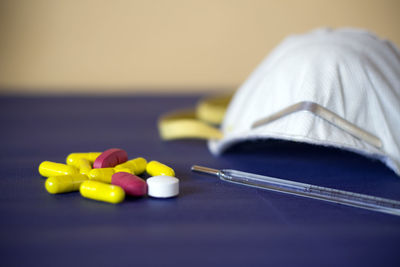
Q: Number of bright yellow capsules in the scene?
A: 8